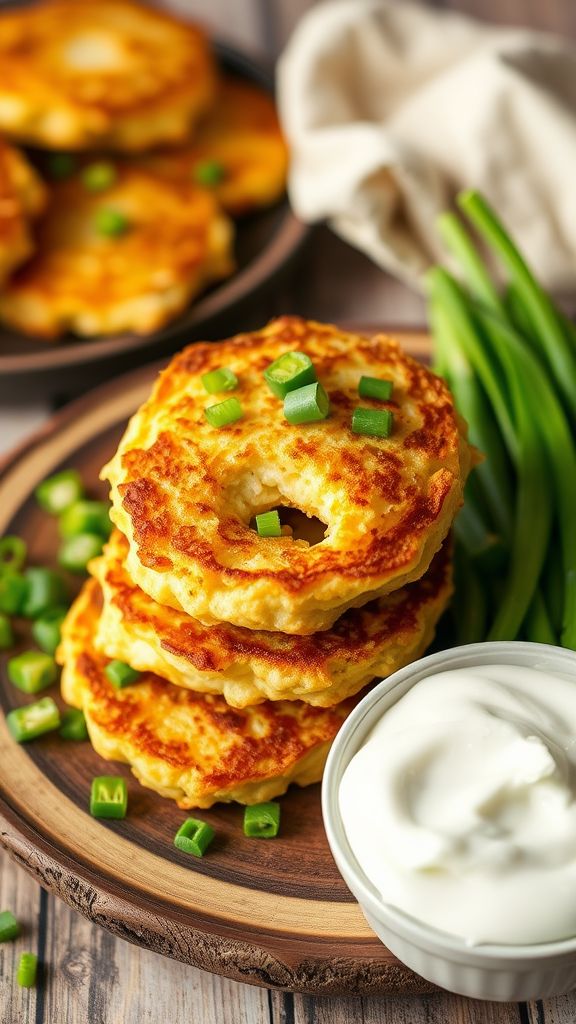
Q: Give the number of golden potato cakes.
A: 7